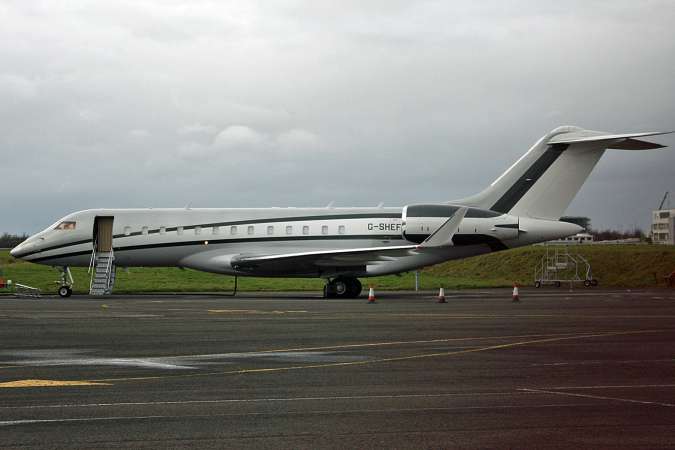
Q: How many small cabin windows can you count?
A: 13